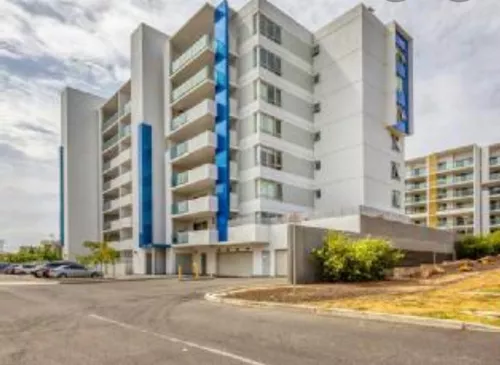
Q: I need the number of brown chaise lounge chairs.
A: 0